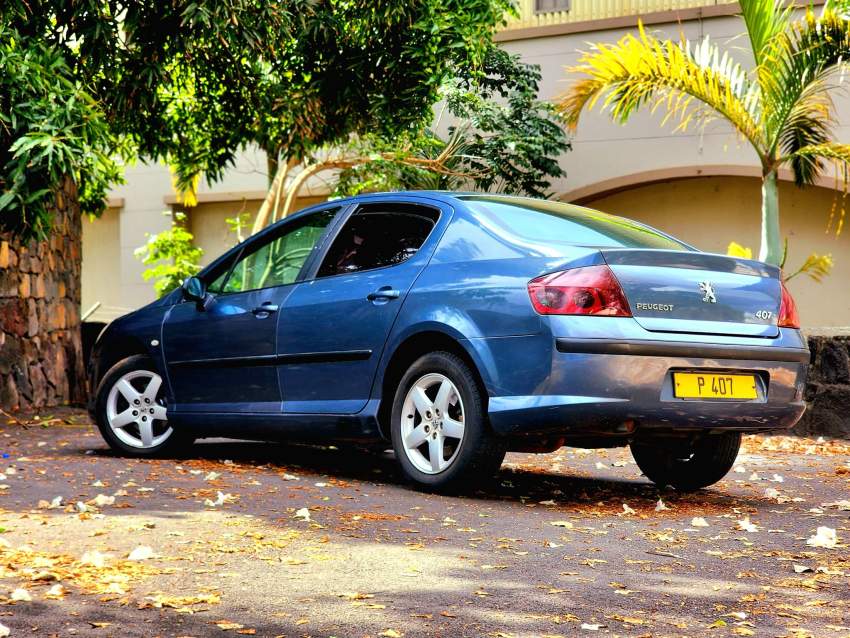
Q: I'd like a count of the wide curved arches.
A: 1